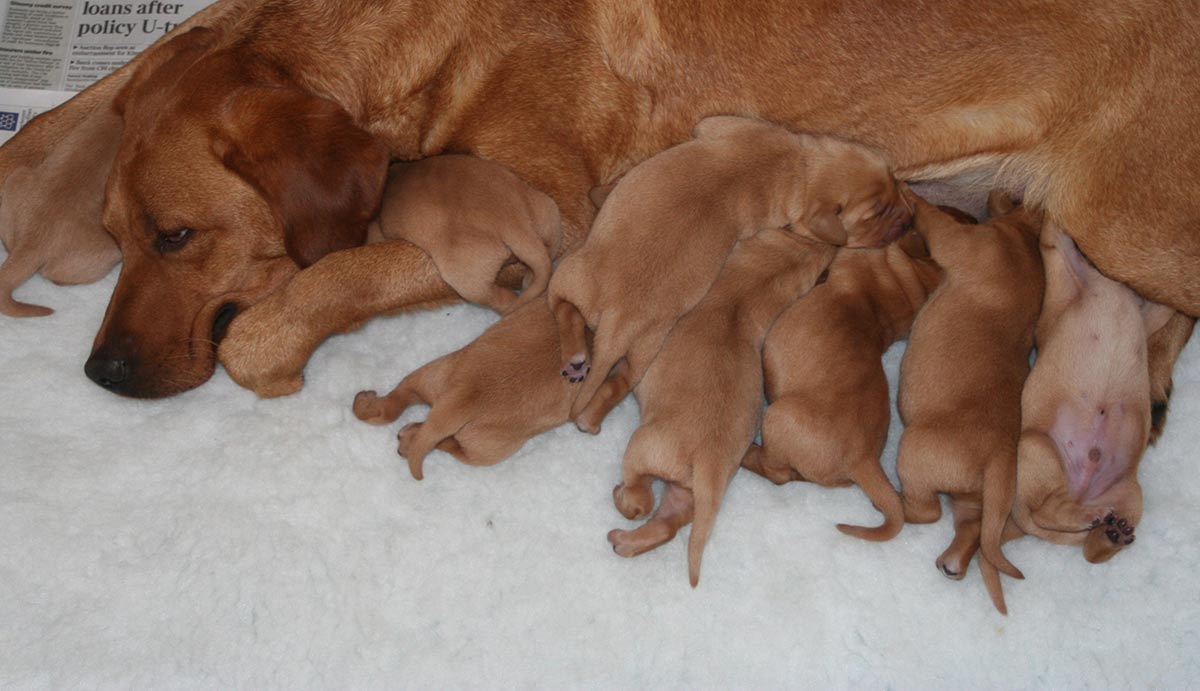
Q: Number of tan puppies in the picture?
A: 8